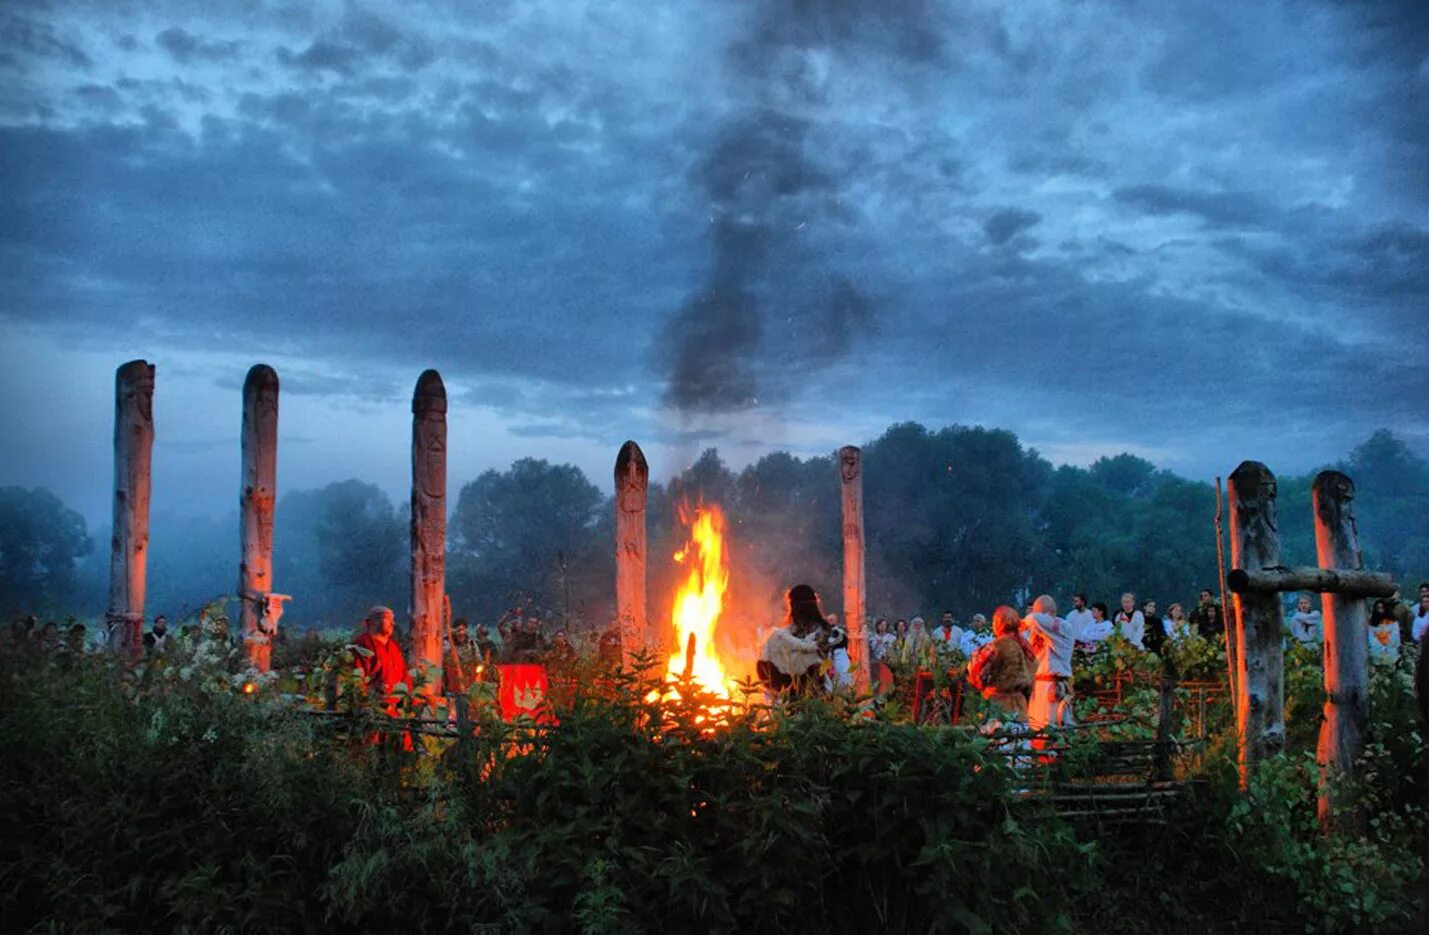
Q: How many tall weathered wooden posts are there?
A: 7